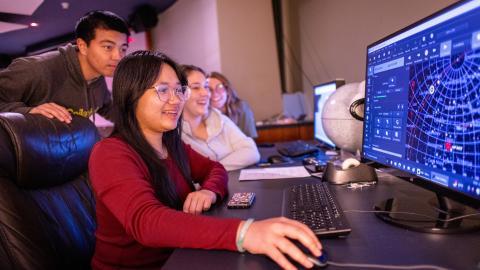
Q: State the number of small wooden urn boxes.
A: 0